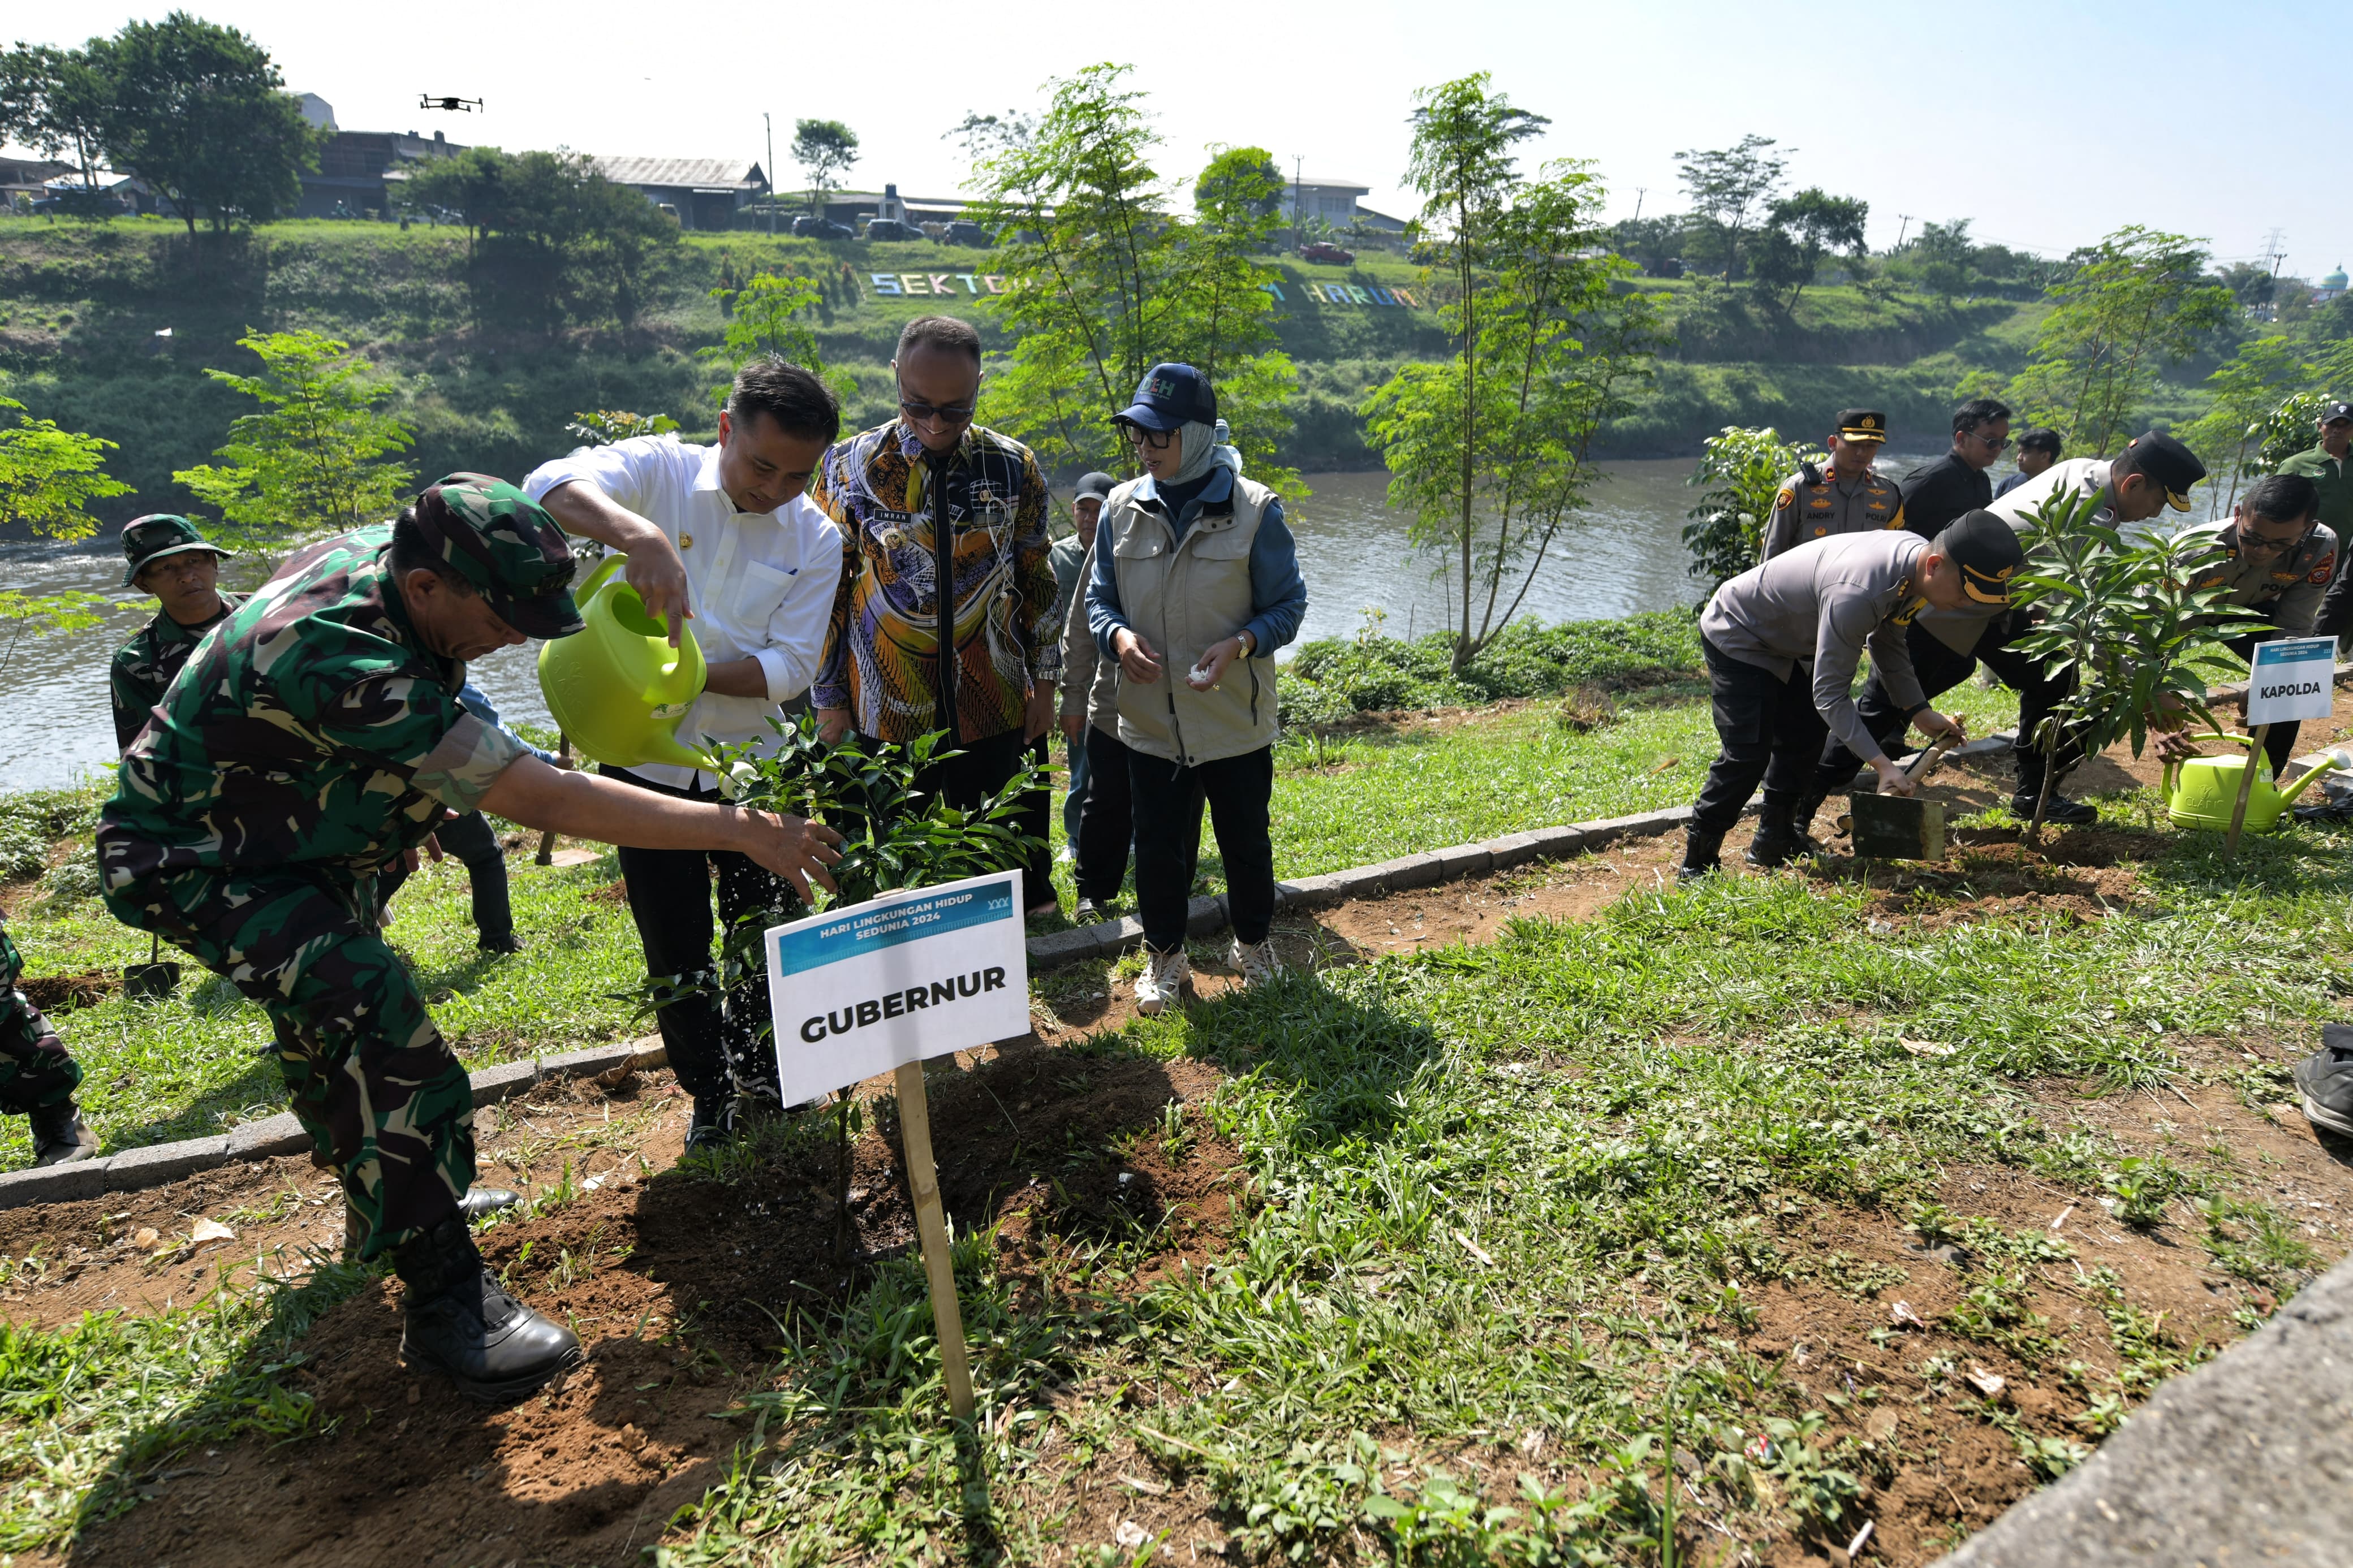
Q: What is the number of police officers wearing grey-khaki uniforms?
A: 4